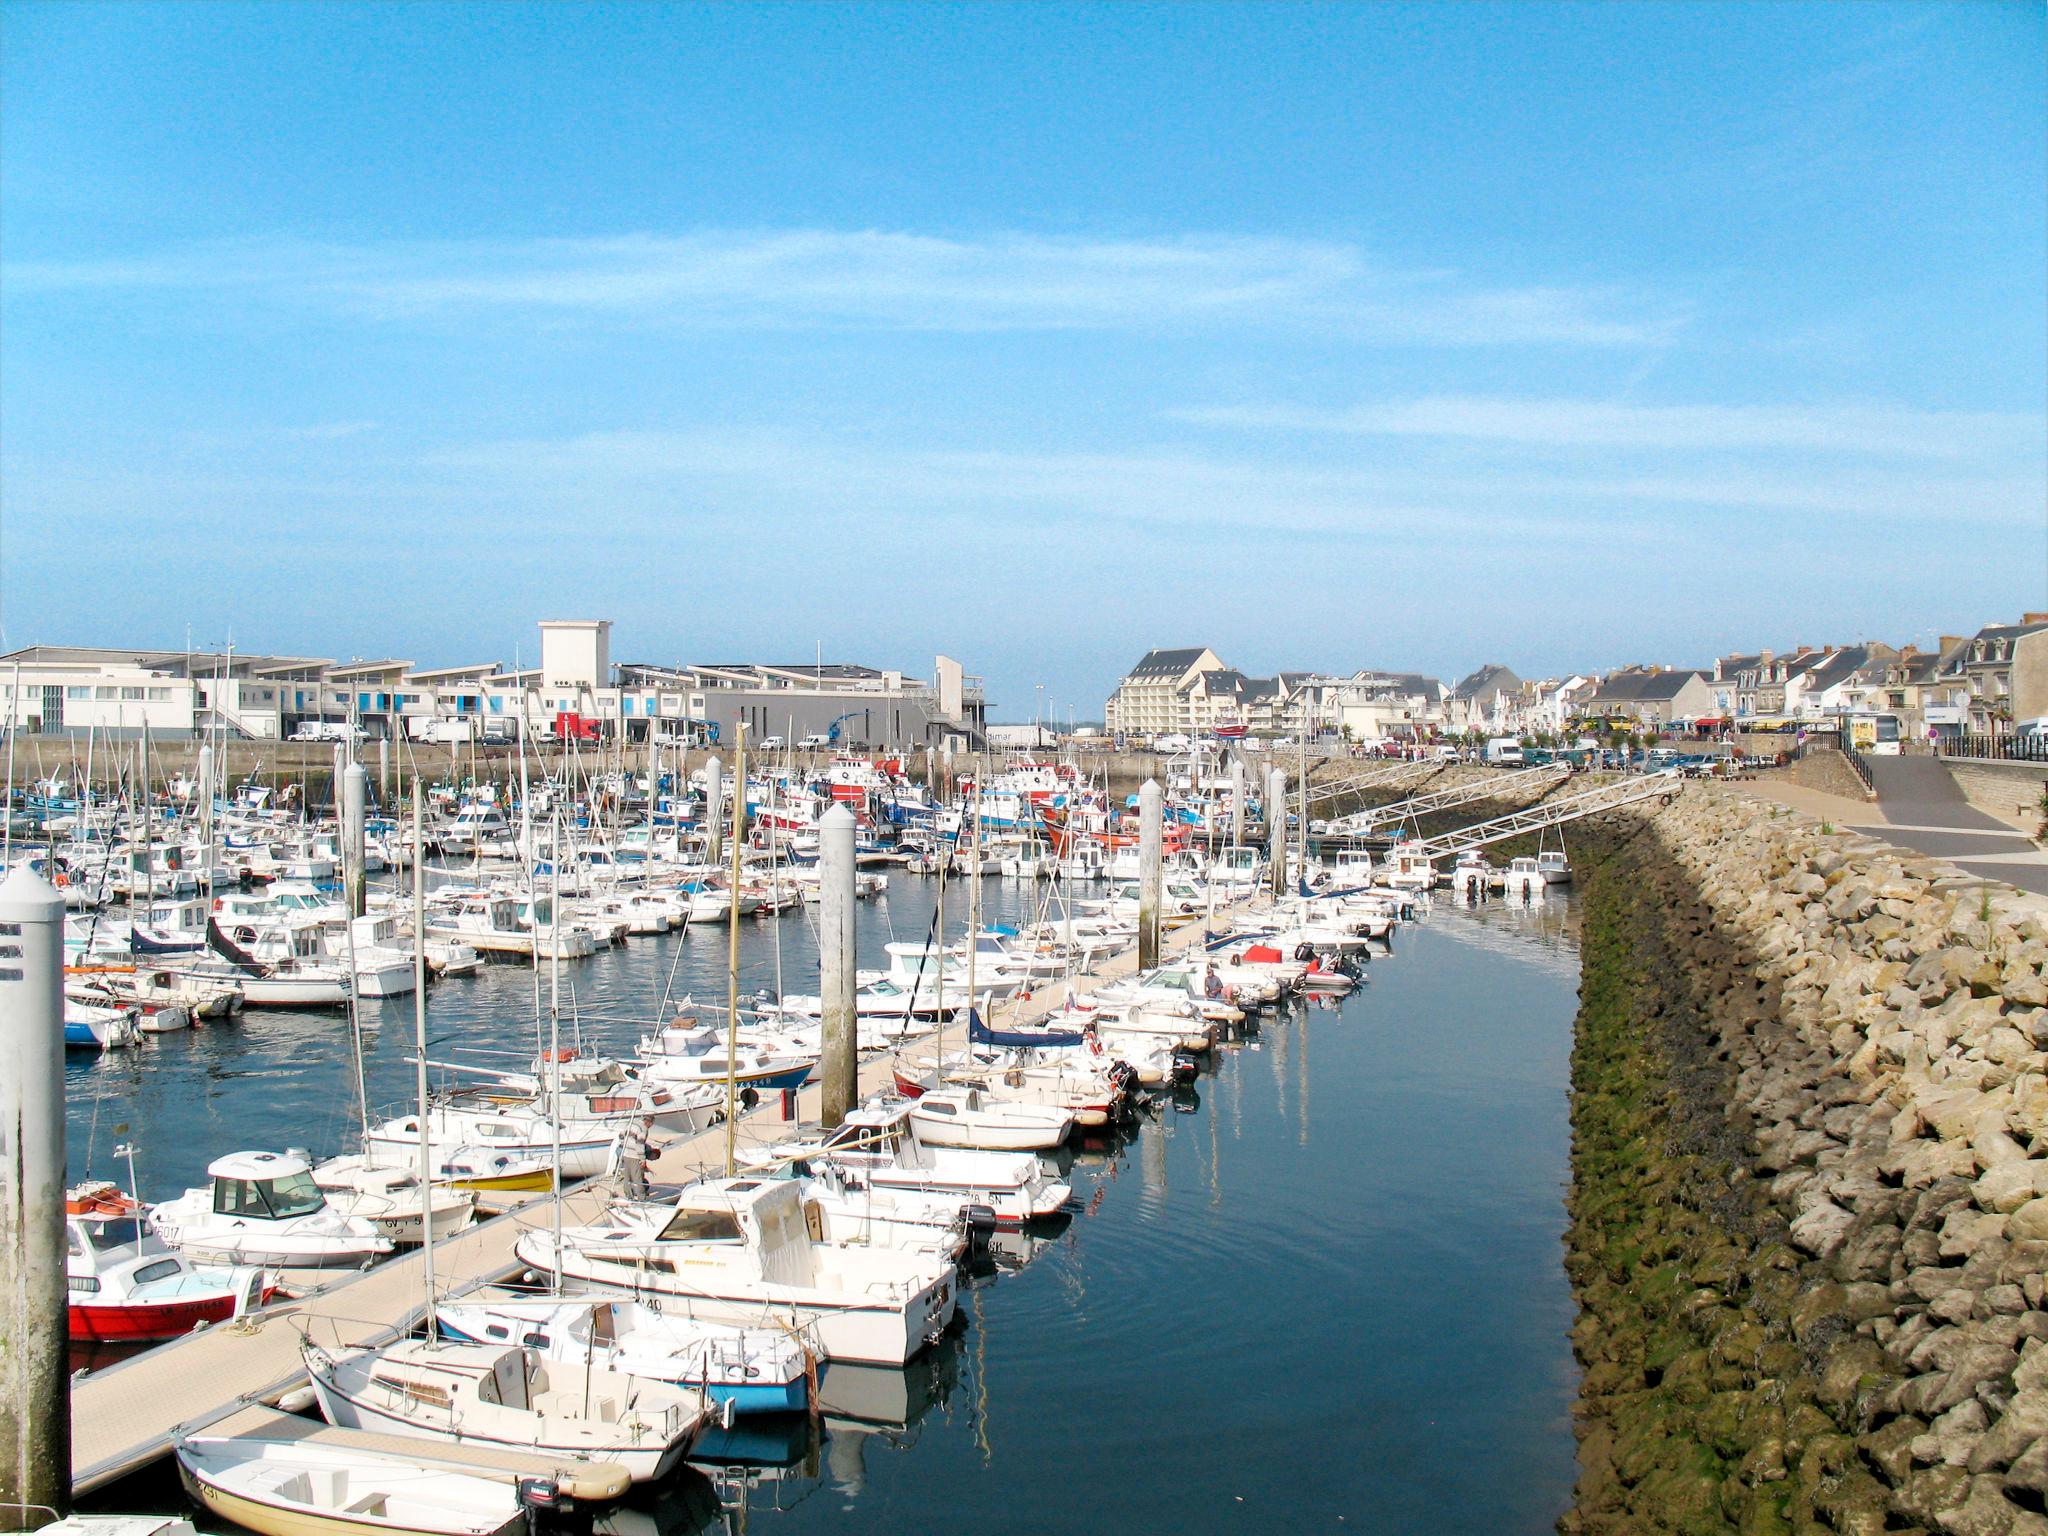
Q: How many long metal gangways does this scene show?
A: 3